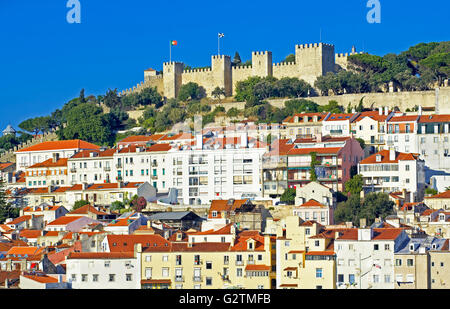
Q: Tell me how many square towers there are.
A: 4